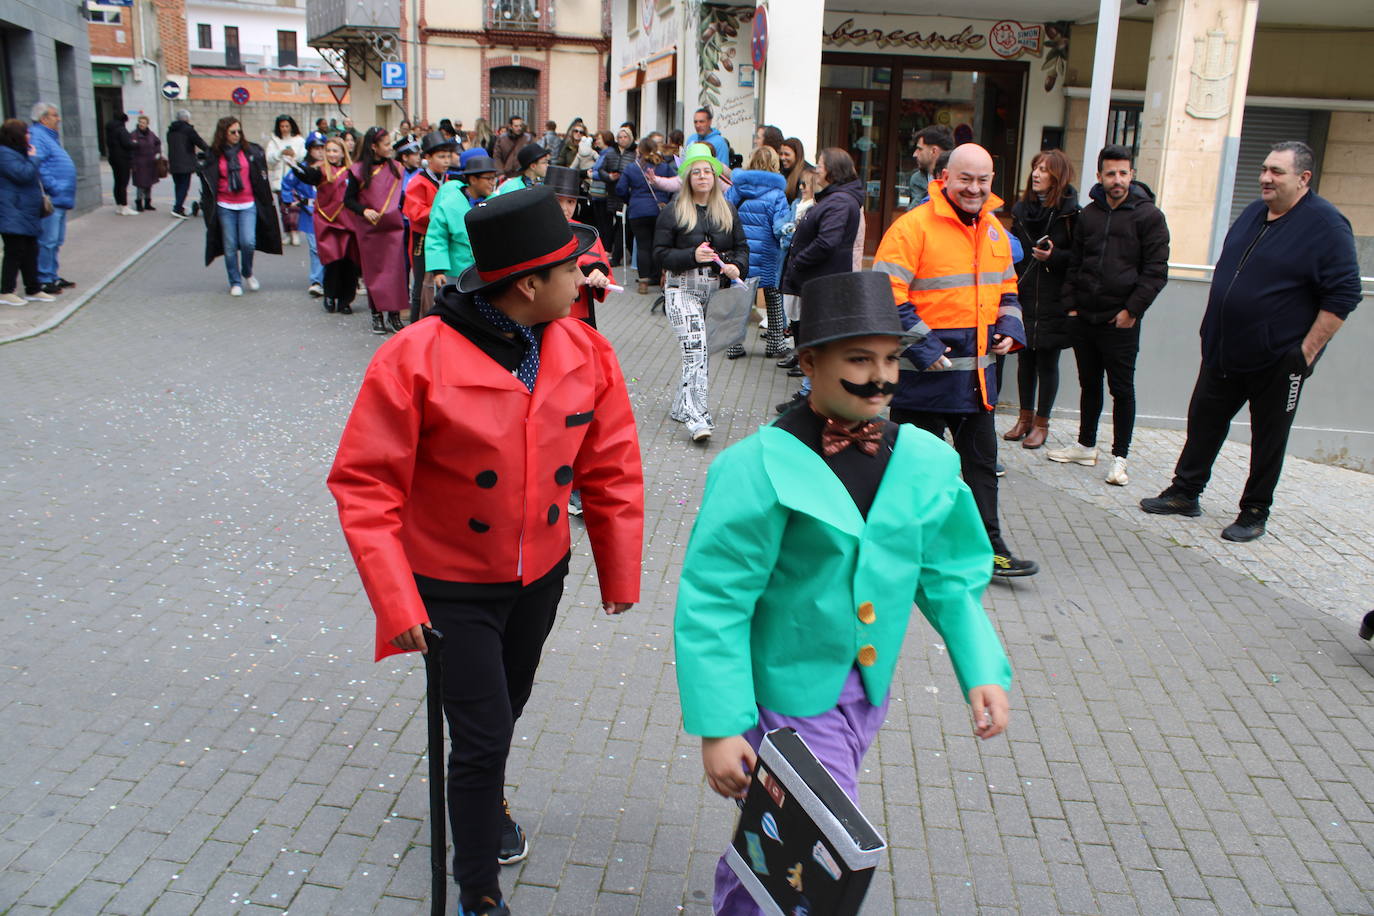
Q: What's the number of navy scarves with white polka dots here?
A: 1